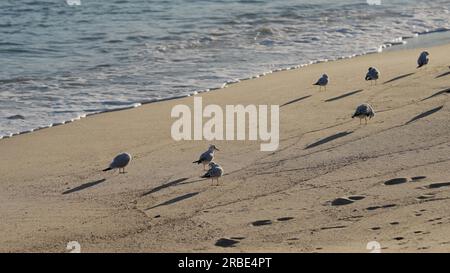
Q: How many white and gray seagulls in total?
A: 7